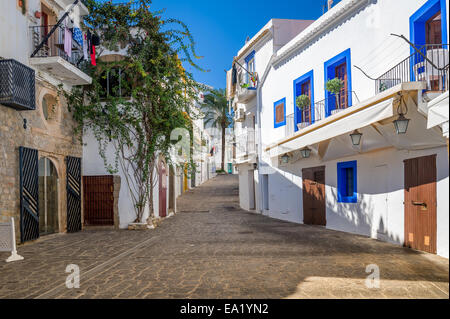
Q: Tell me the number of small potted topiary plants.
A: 2